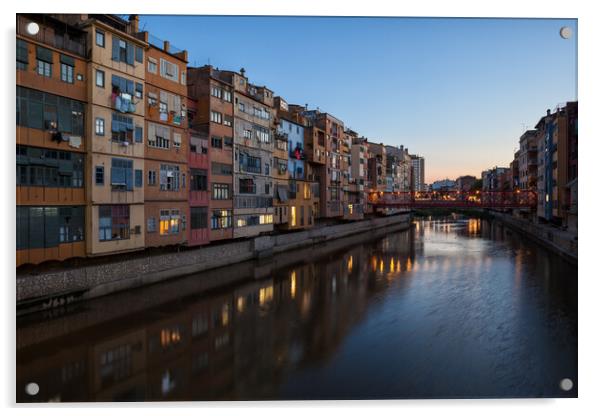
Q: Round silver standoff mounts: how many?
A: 4